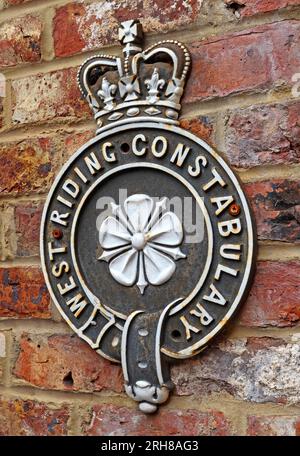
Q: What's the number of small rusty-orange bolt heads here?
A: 2